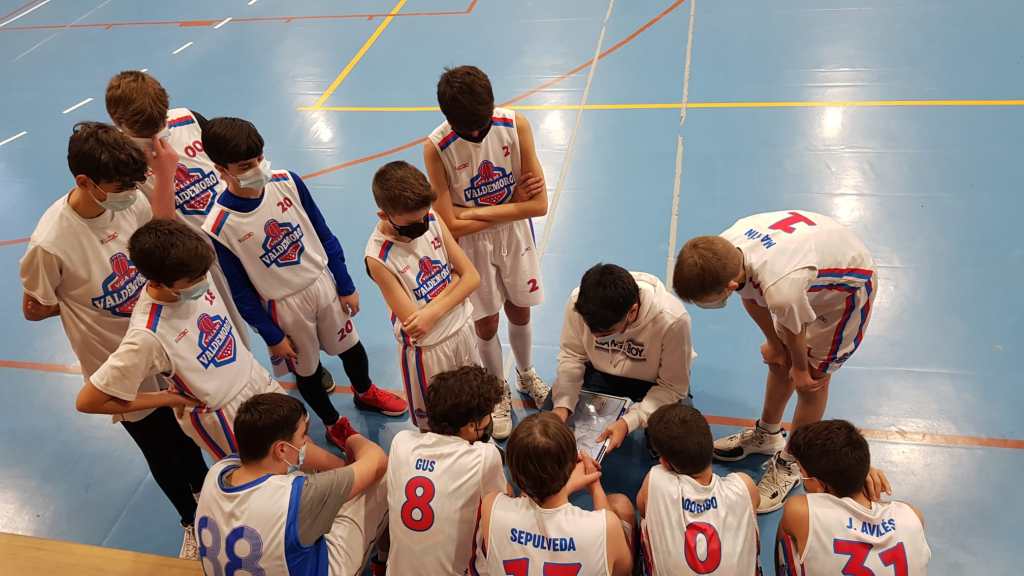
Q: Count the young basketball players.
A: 12